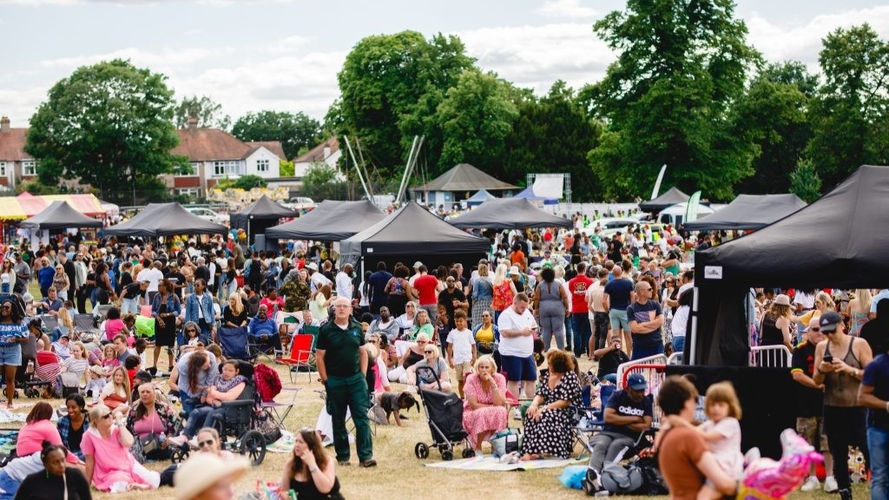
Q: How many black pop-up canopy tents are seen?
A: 9